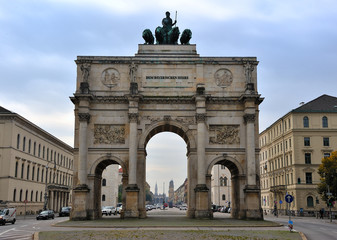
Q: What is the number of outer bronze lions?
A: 2